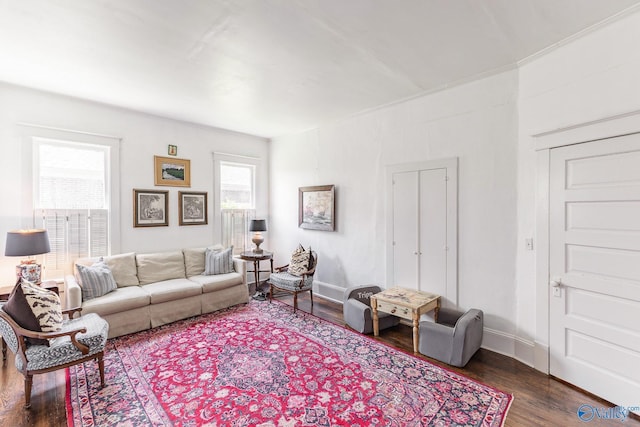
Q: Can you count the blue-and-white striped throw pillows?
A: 2